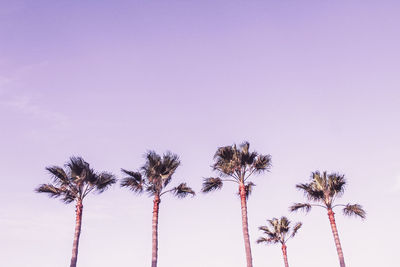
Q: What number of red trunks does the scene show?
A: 5